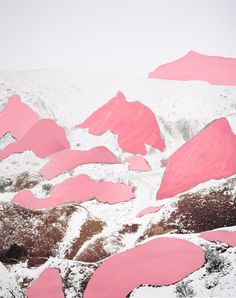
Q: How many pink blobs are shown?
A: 12